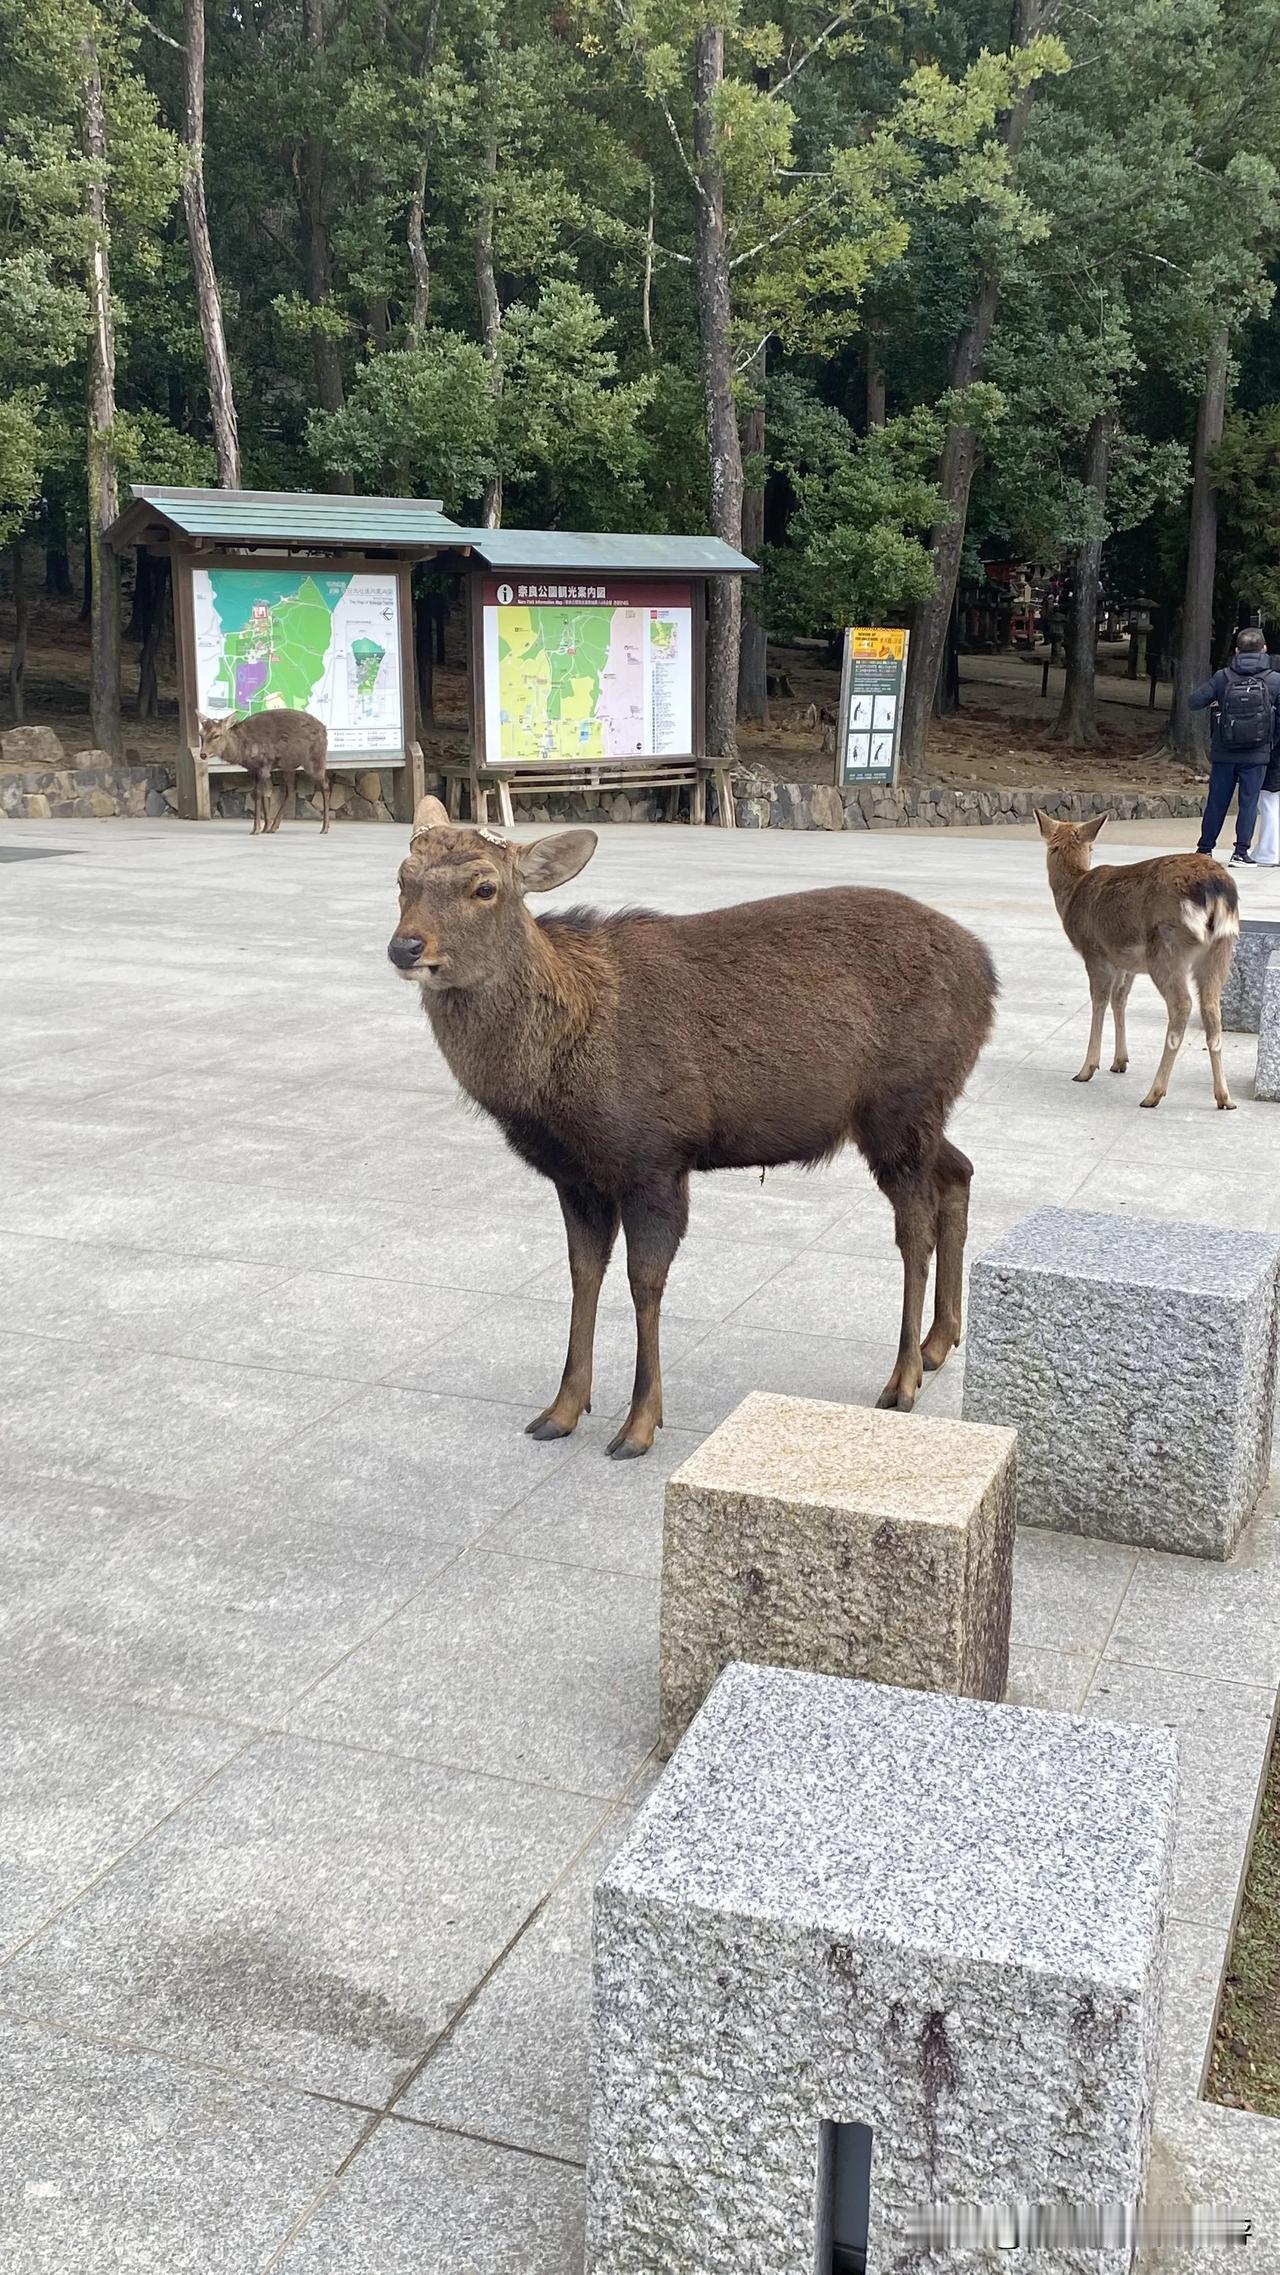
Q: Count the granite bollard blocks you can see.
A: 5